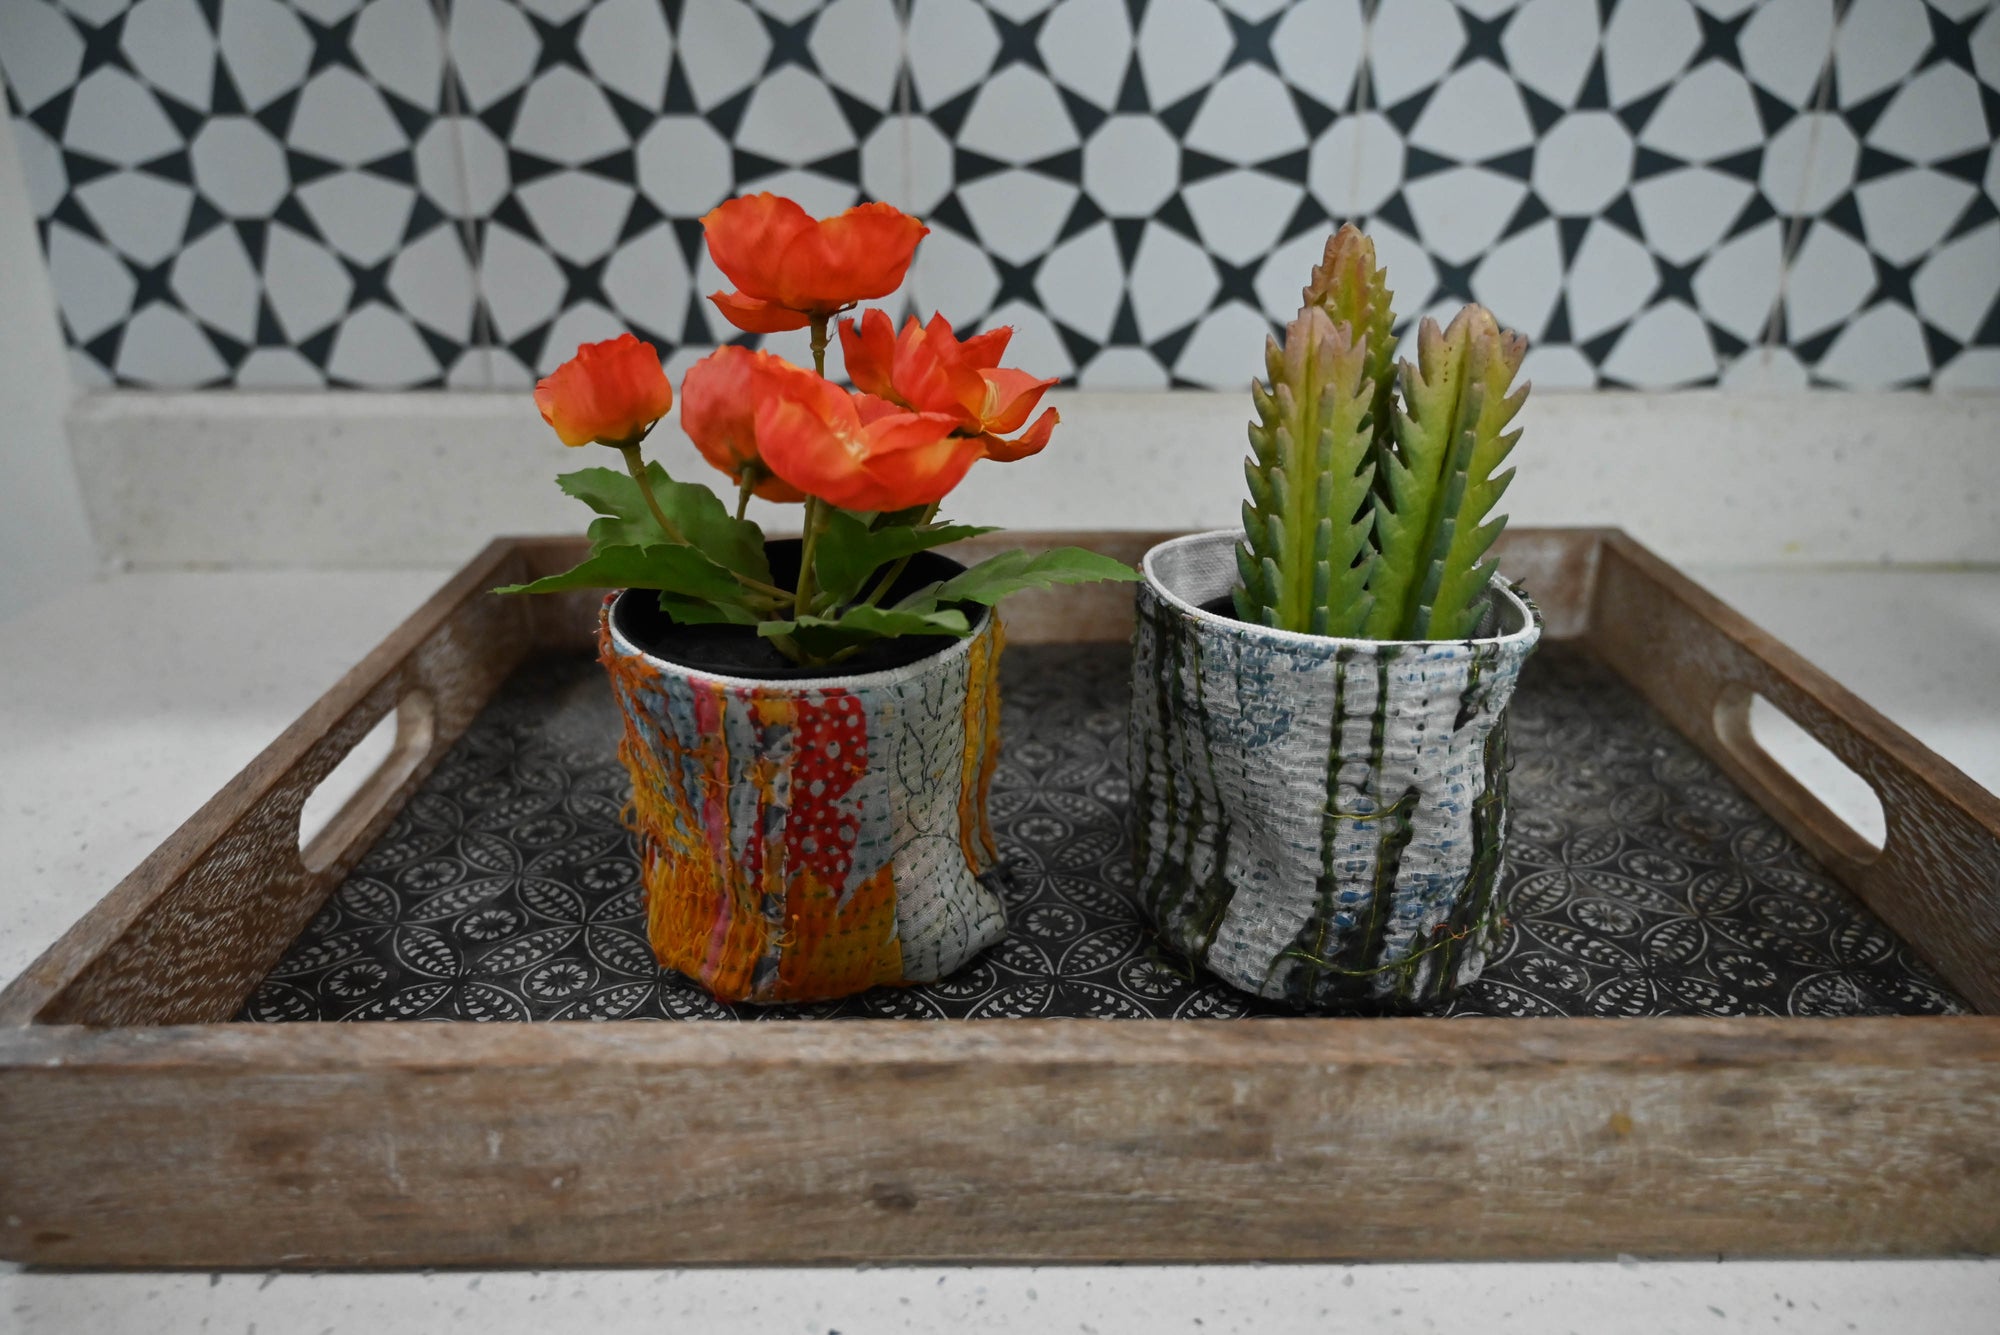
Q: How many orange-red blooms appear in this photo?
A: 5